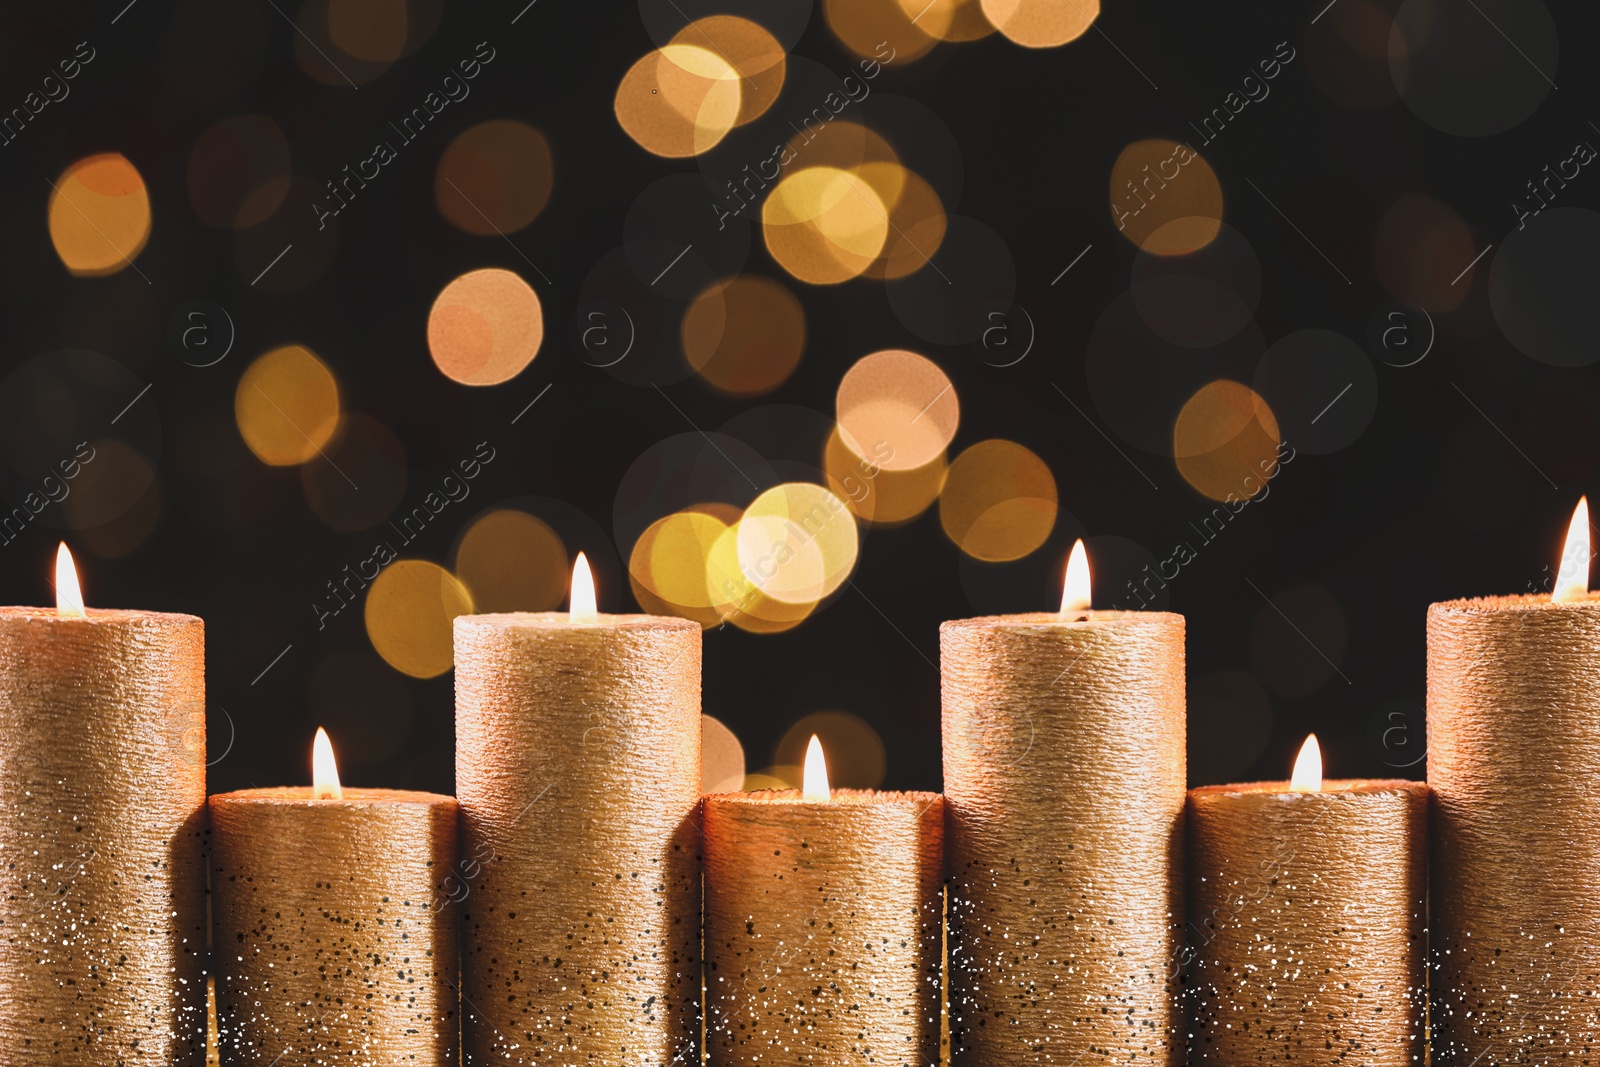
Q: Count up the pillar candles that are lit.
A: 7